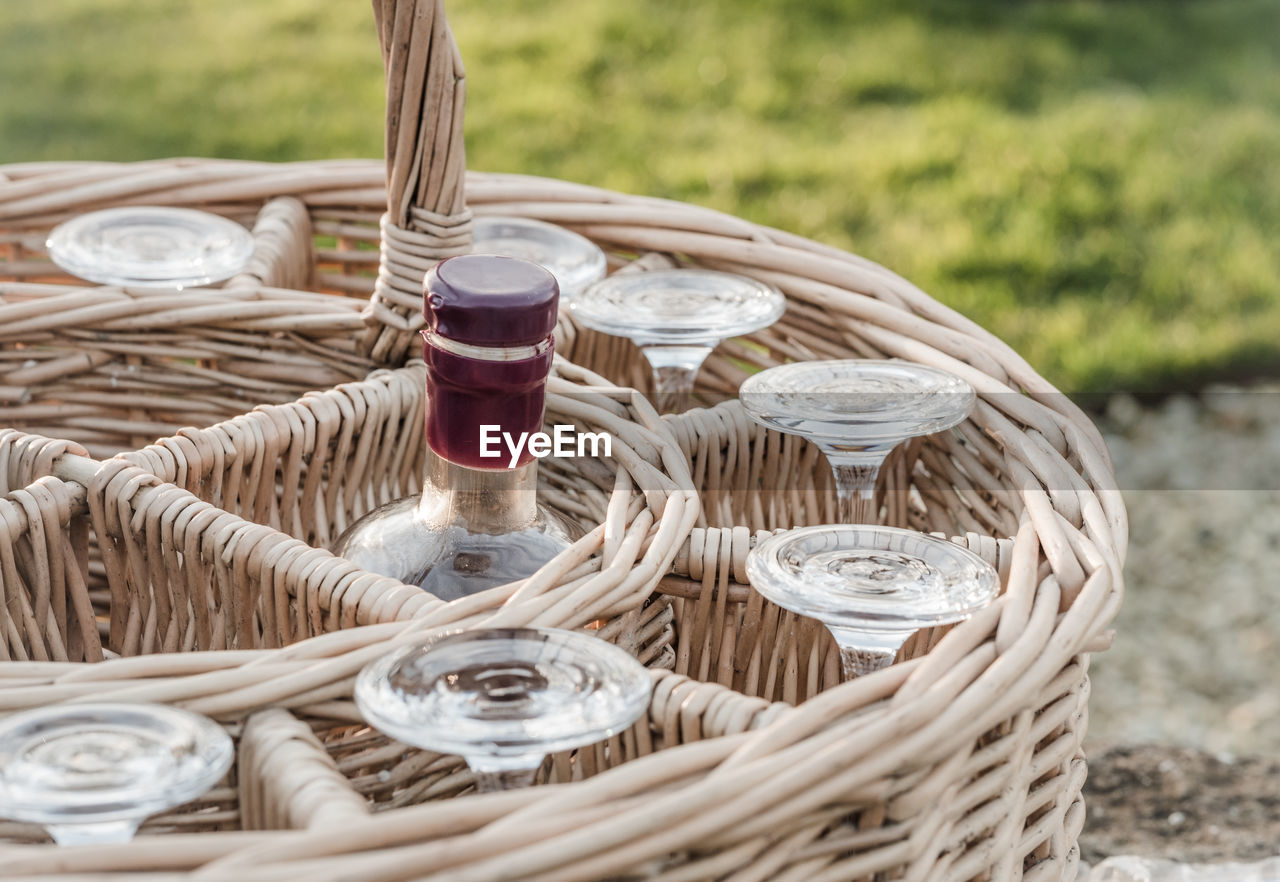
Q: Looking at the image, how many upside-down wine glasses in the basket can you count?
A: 7